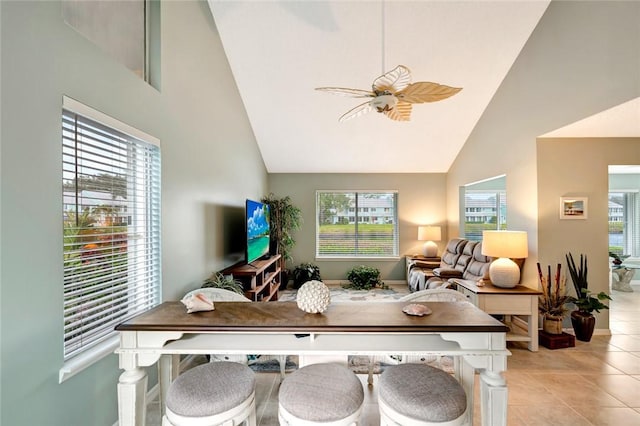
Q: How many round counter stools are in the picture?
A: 3